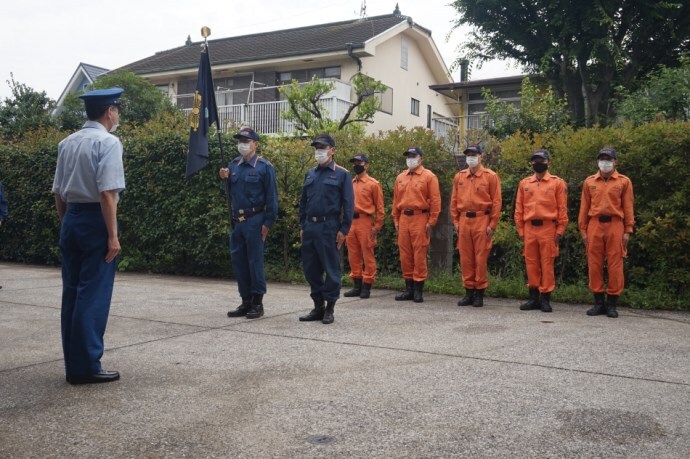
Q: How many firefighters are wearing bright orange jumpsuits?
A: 5